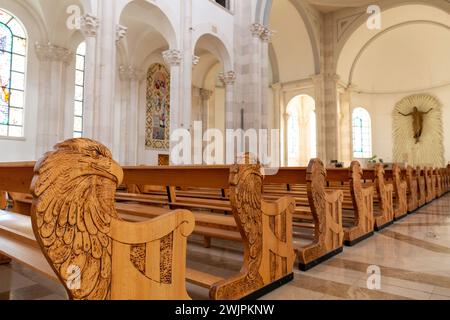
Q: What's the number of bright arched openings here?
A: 4